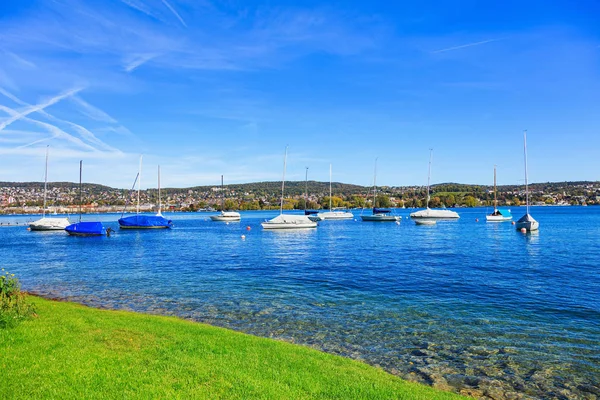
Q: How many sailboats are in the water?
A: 12